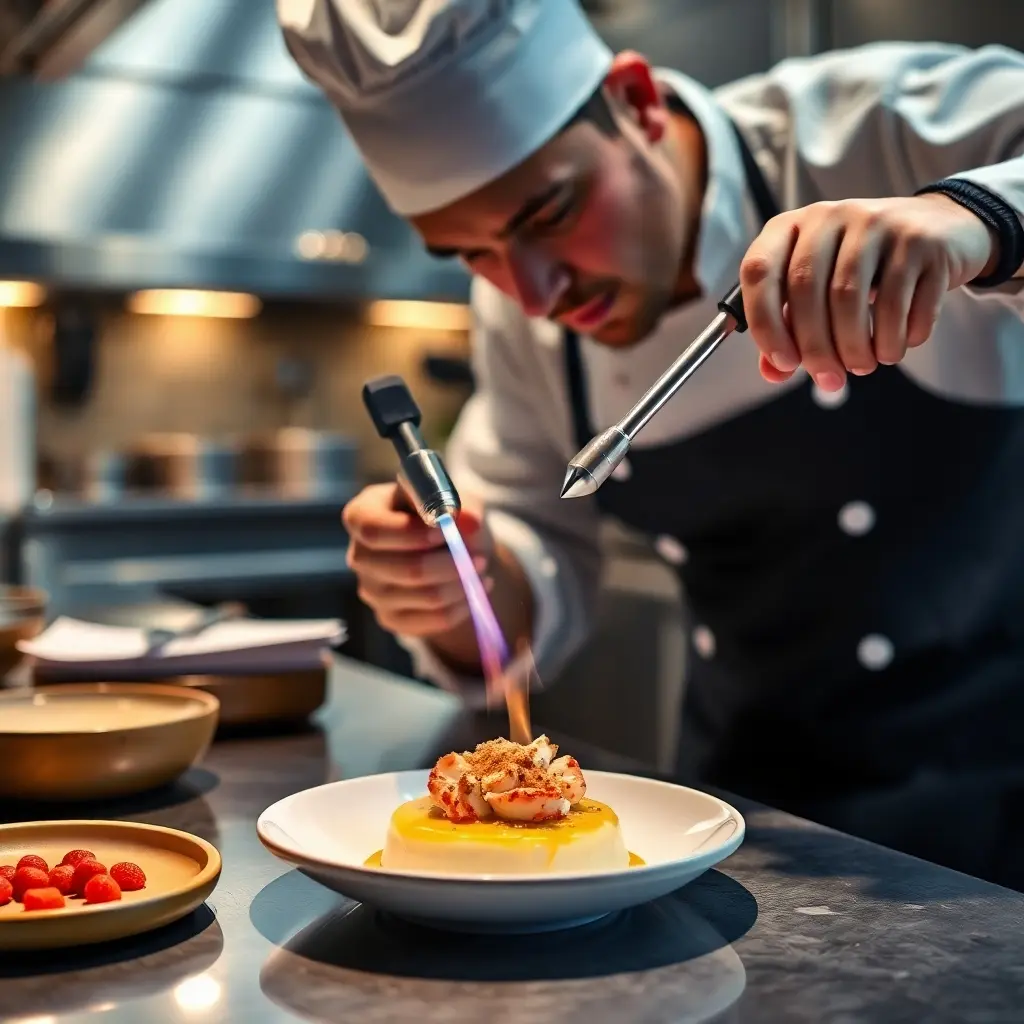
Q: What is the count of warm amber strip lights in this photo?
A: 3